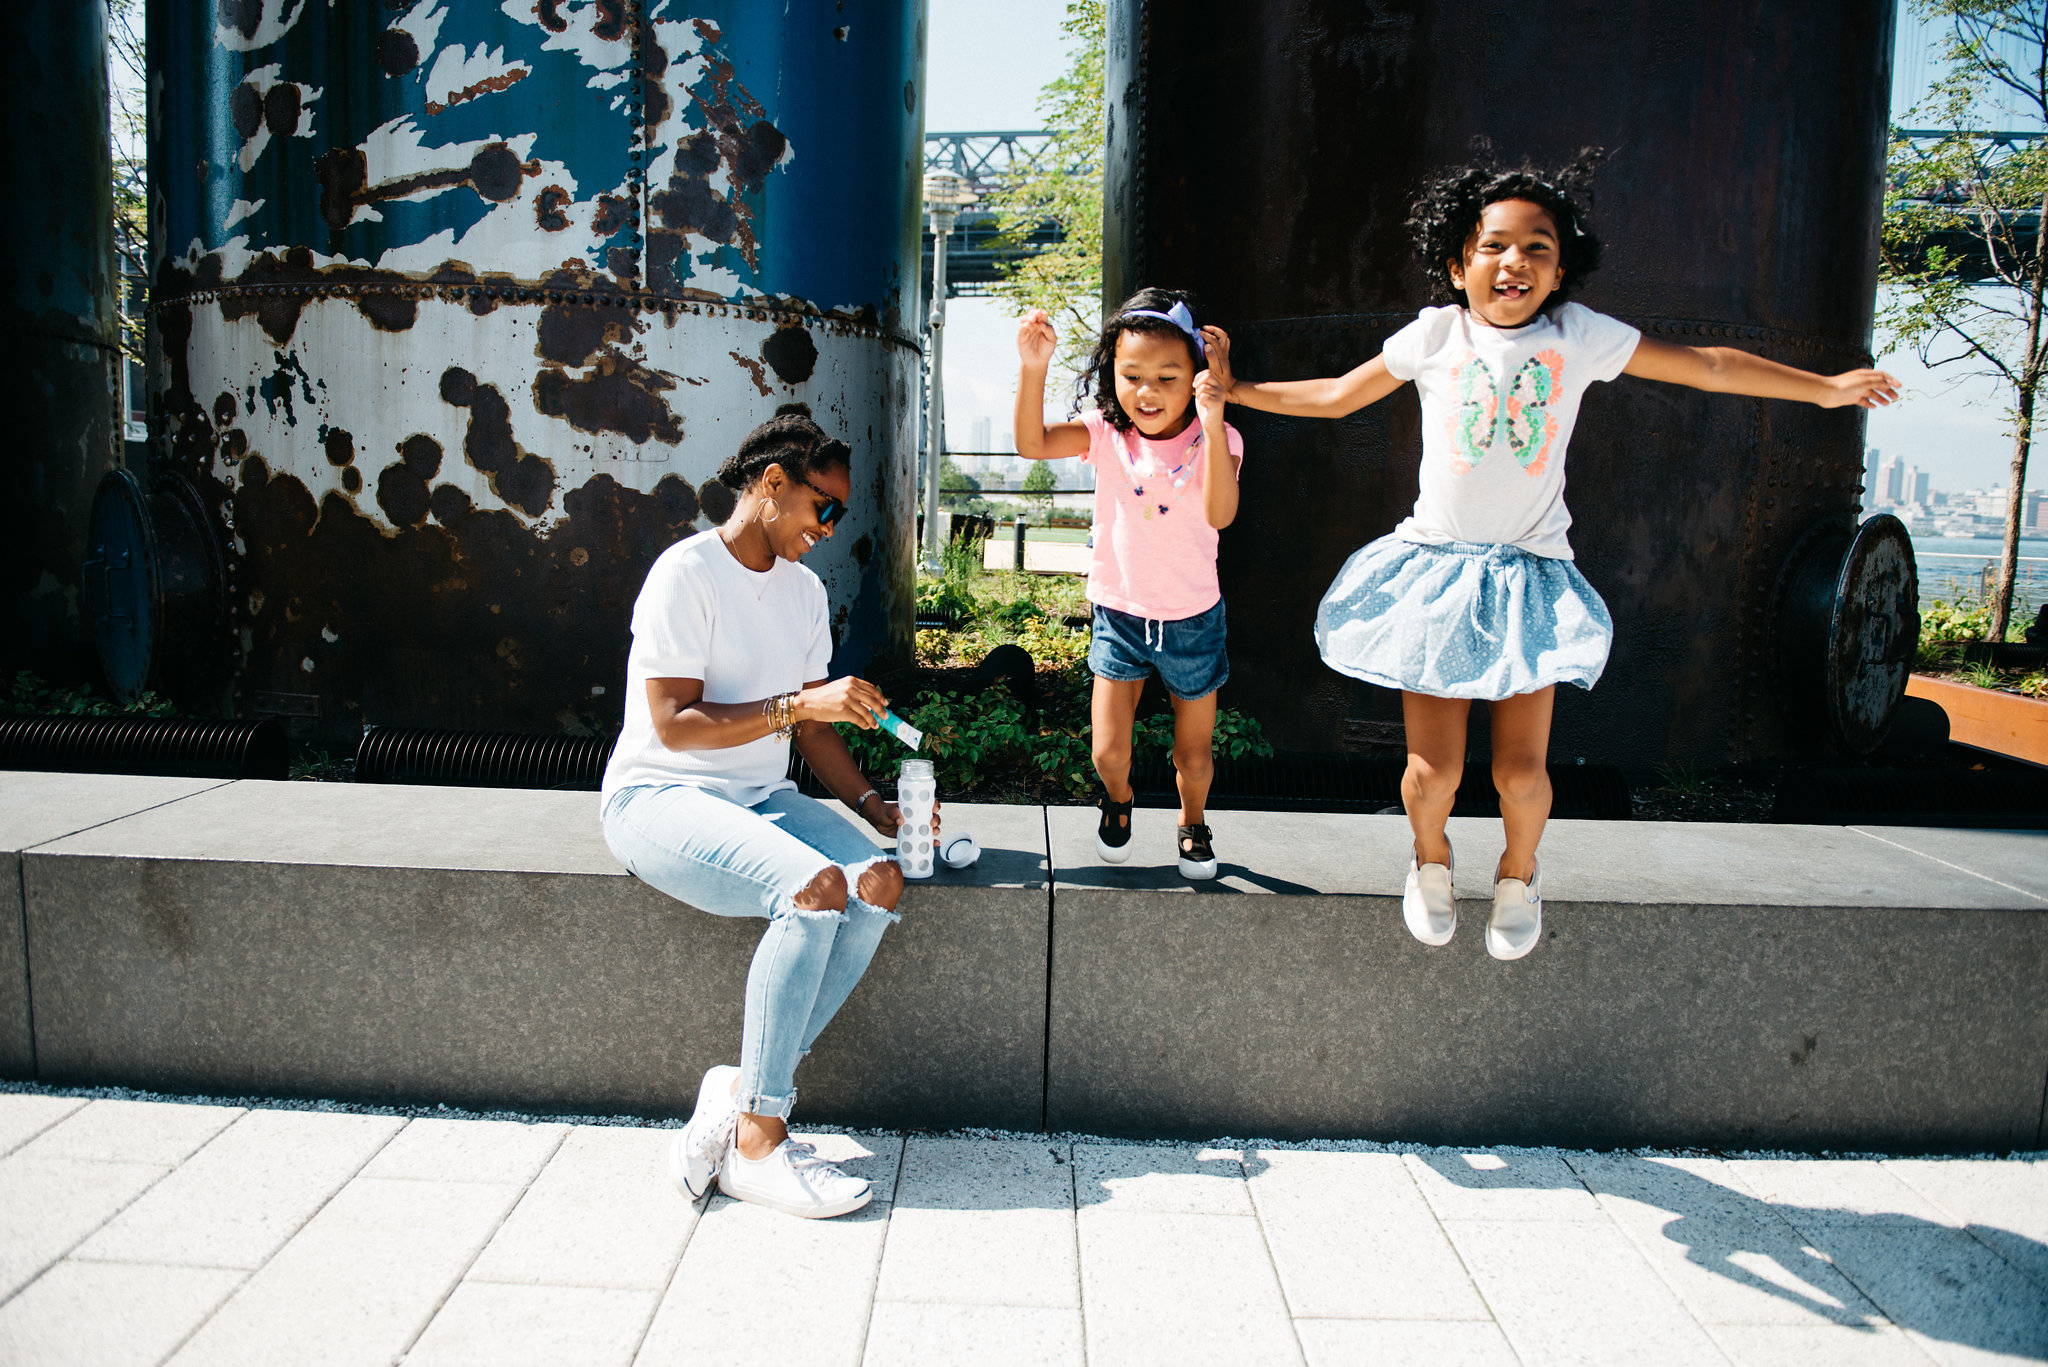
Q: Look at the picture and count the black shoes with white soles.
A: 2